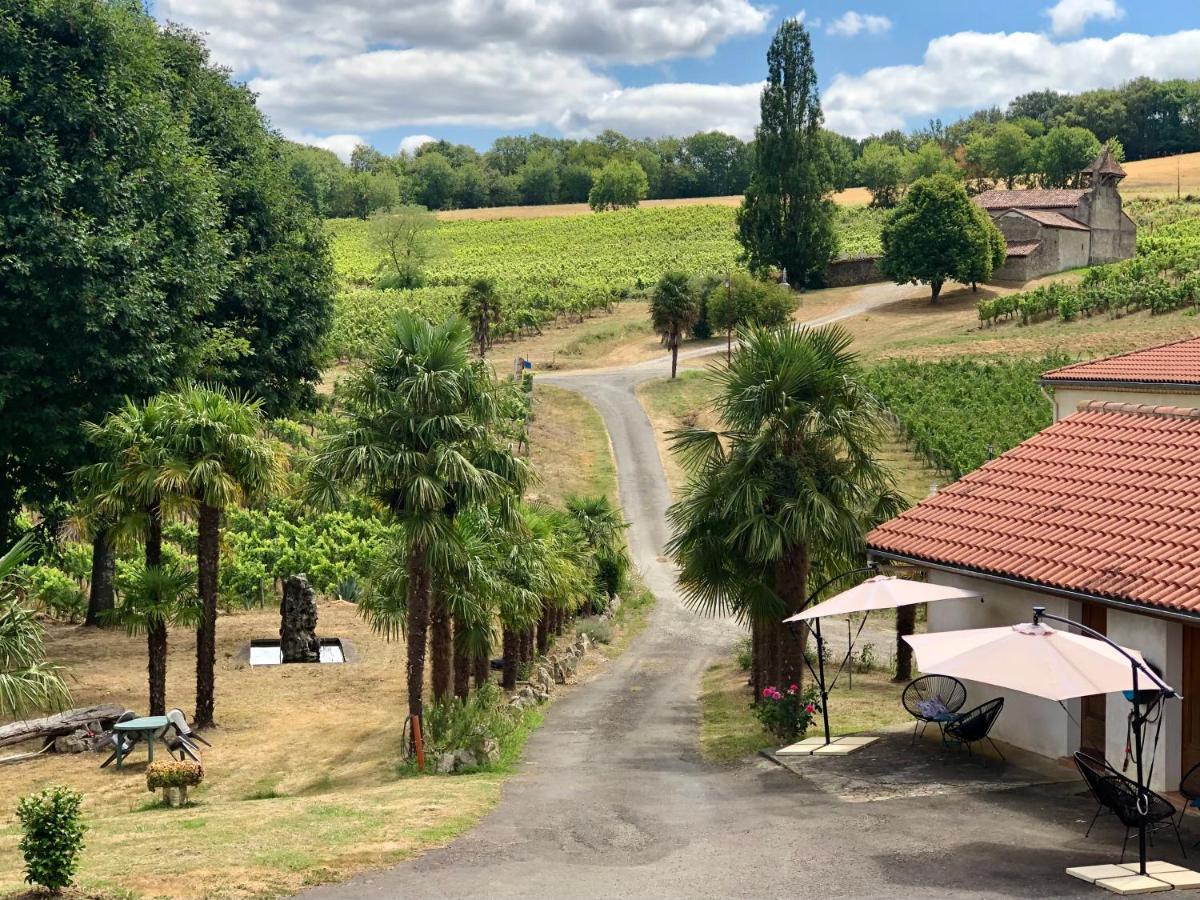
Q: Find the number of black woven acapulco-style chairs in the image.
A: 5